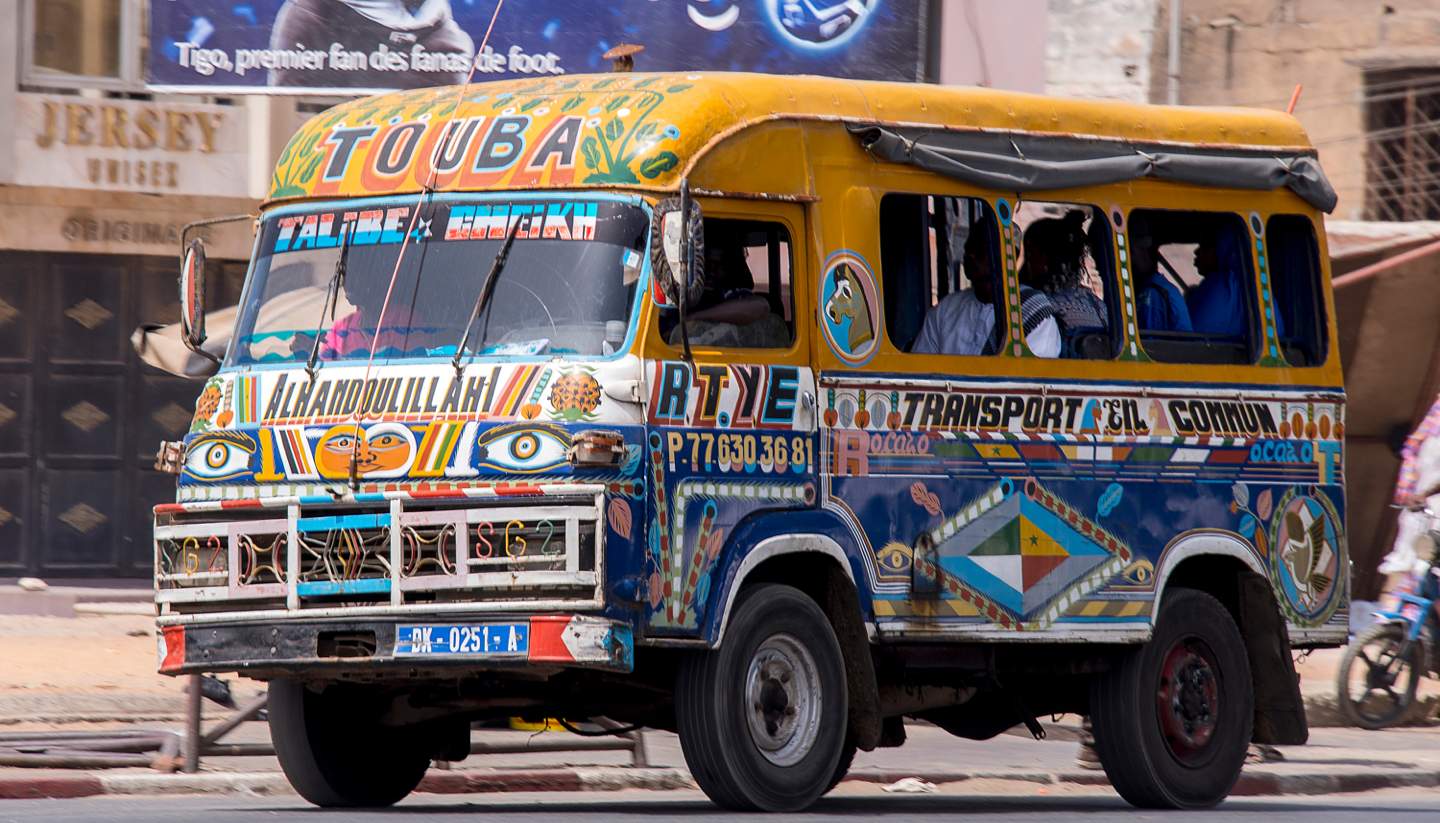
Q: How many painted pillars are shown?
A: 3